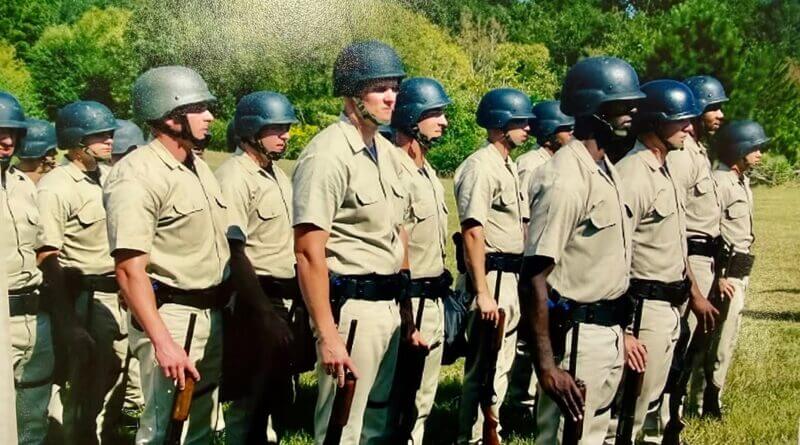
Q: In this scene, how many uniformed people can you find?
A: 14